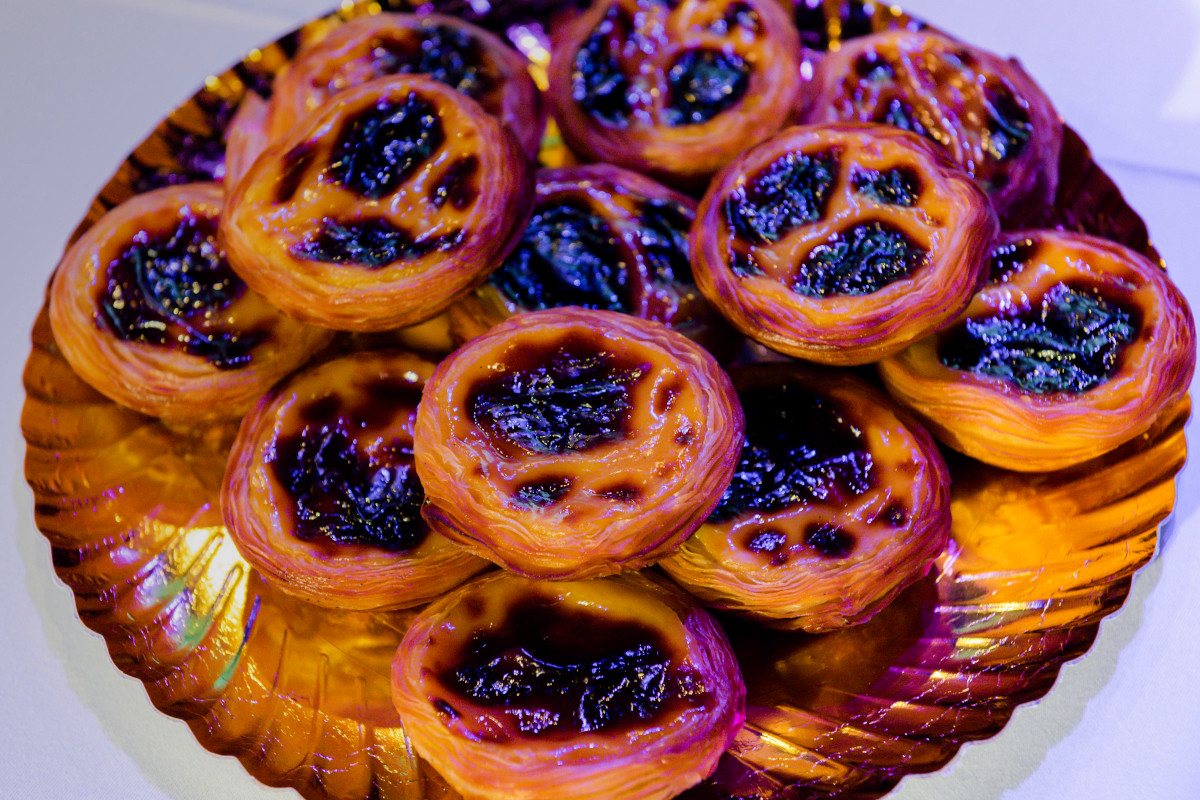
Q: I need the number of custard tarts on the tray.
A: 12